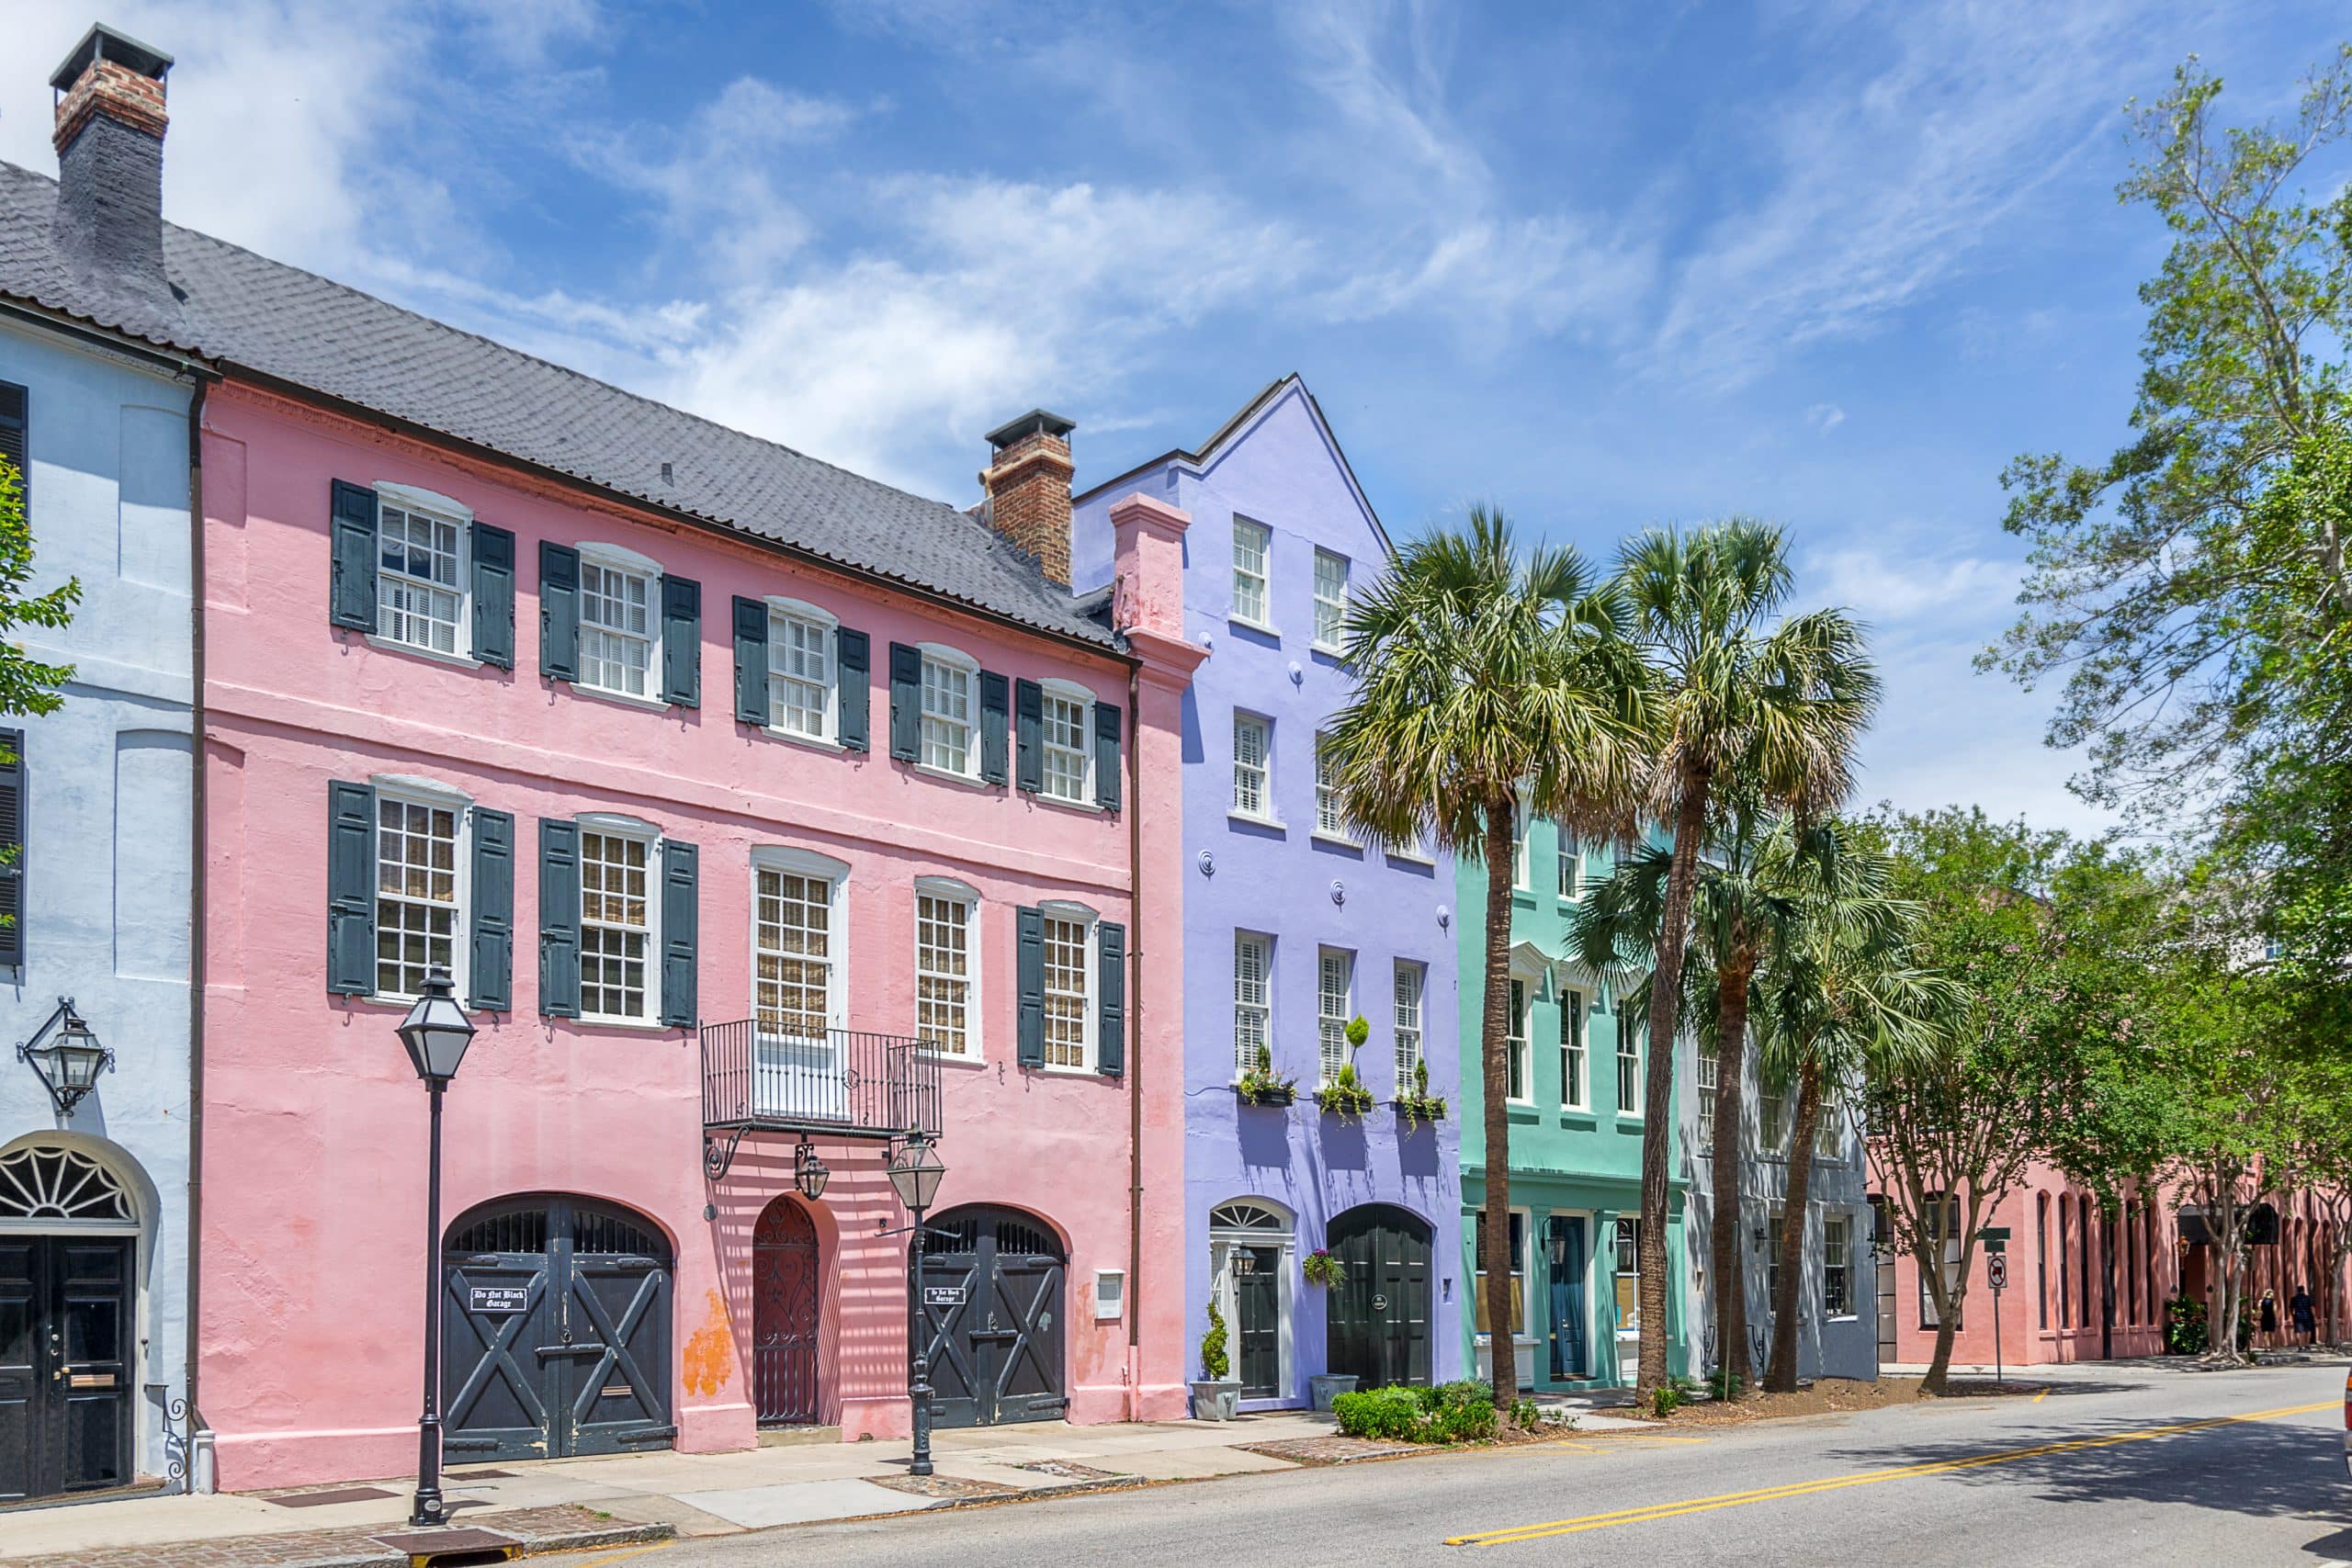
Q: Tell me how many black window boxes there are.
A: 3